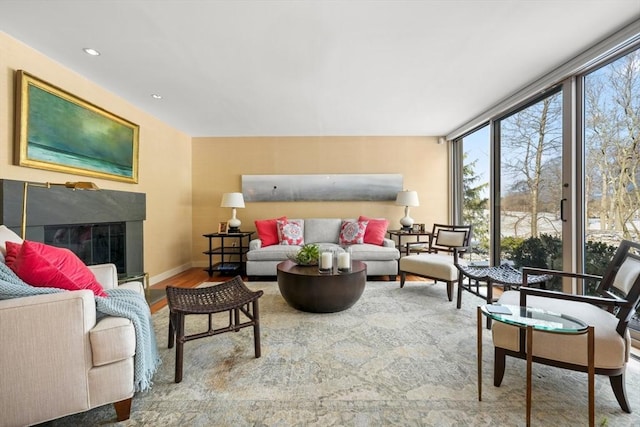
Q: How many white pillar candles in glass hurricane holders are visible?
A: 2